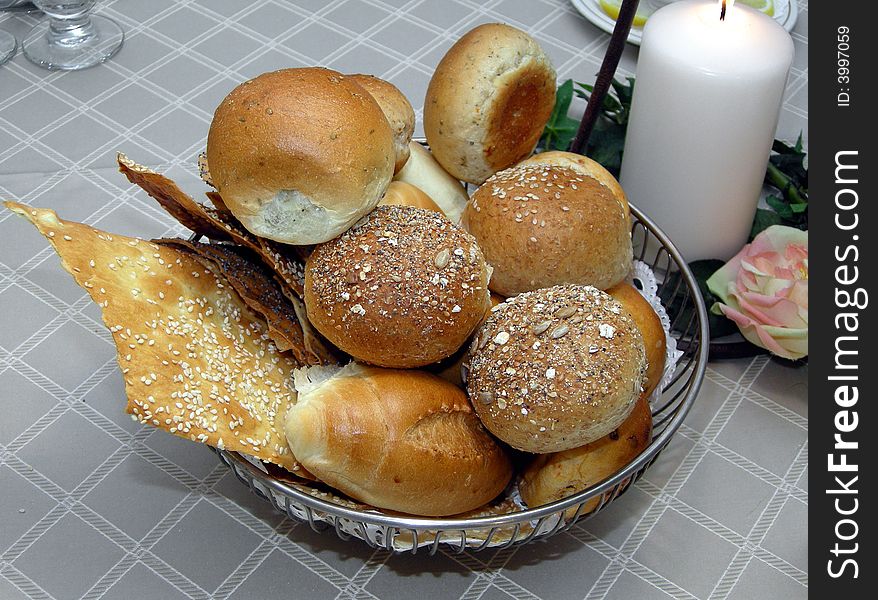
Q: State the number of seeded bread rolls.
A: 3